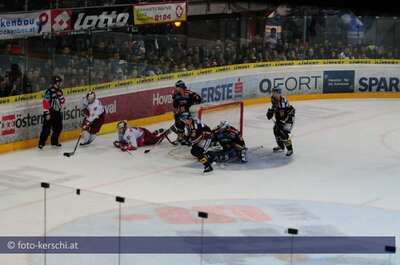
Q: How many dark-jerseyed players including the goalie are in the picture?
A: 4